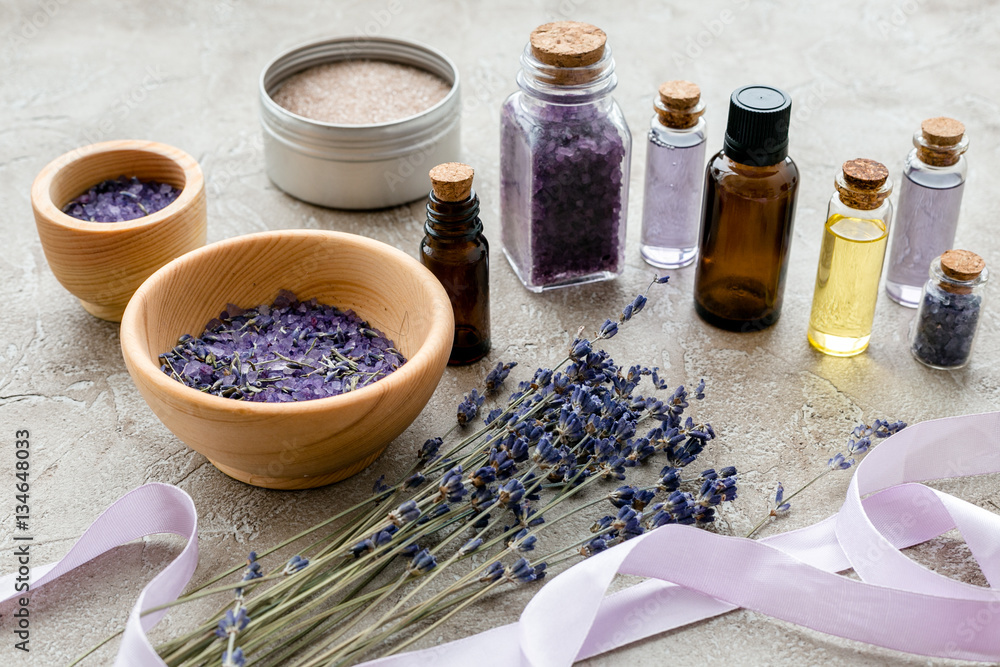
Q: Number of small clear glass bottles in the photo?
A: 4